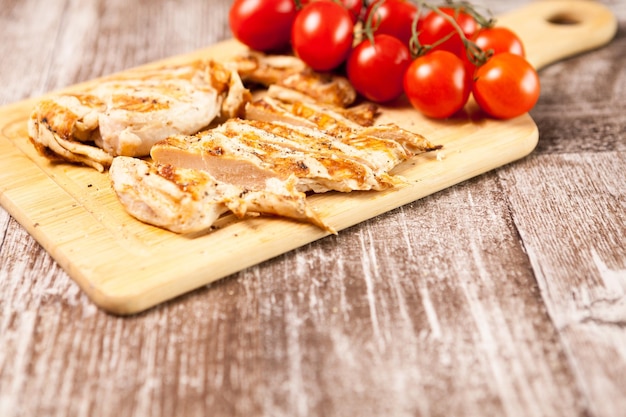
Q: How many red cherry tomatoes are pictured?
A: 9